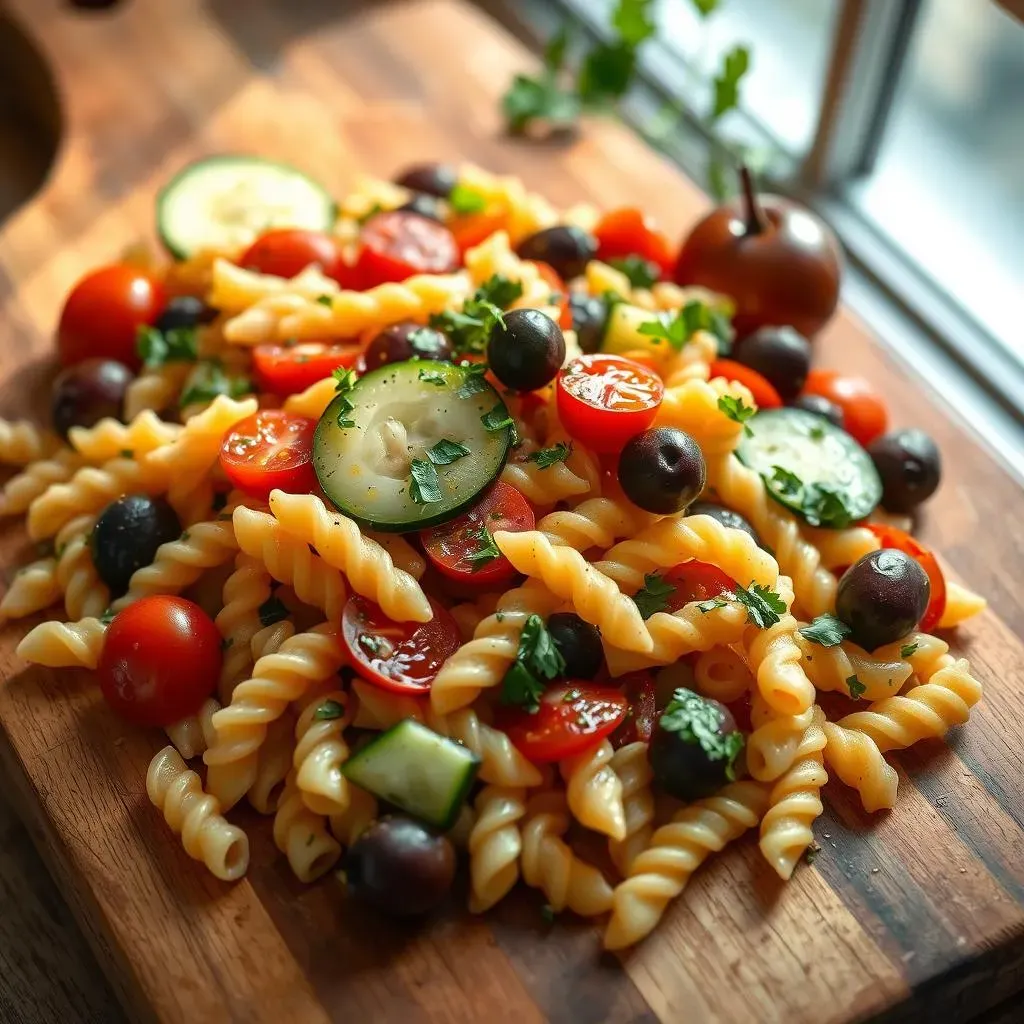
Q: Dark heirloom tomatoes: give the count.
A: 1